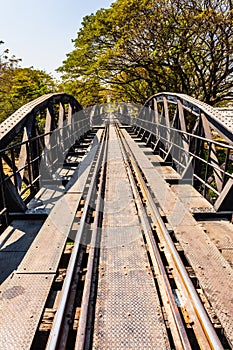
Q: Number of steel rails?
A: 4